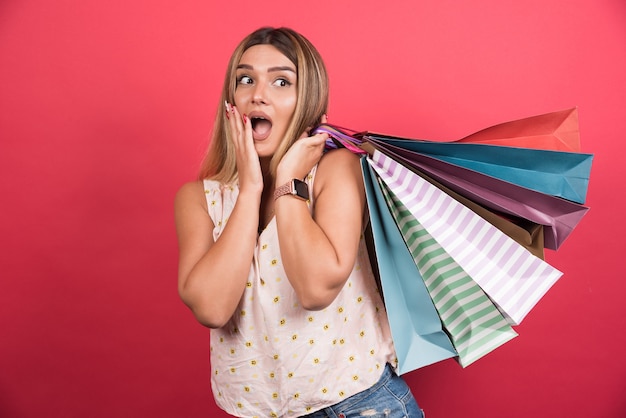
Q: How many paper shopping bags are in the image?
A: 7